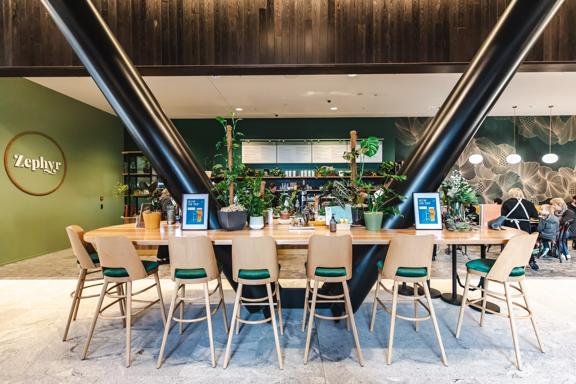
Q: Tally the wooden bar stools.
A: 7